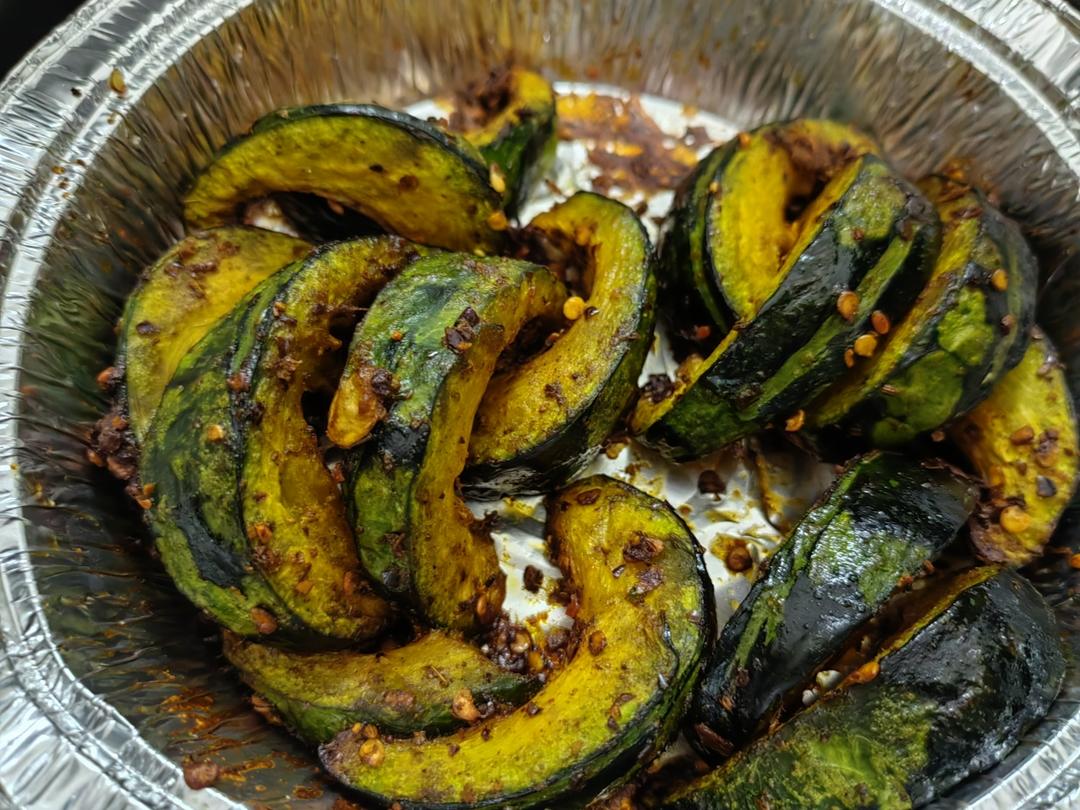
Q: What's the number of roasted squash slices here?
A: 14